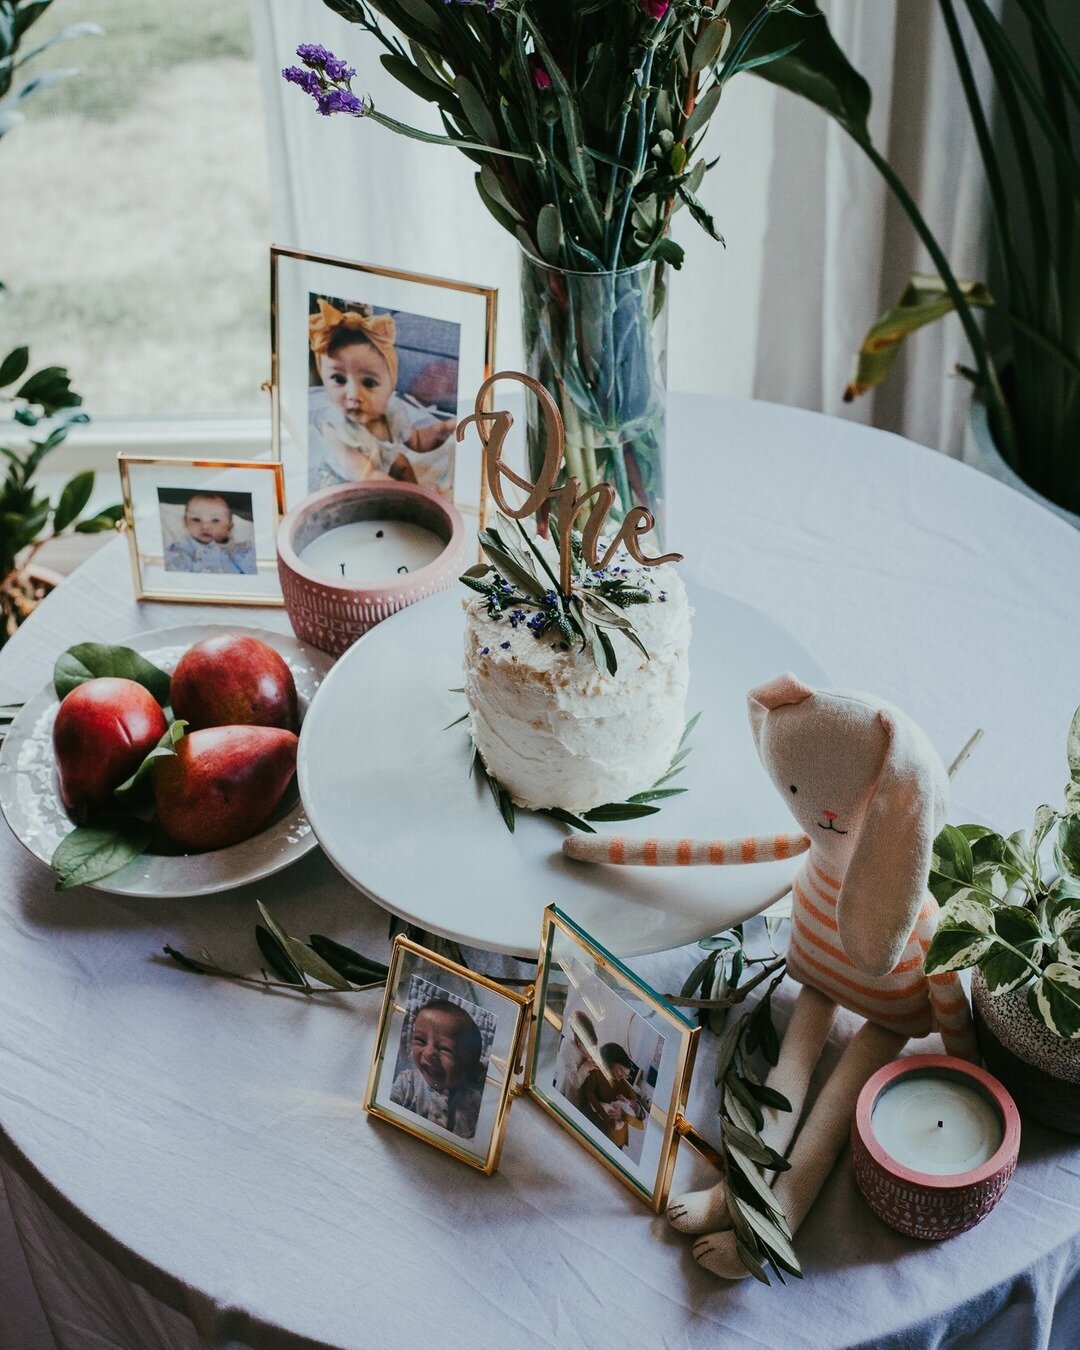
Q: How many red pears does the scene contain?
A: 3